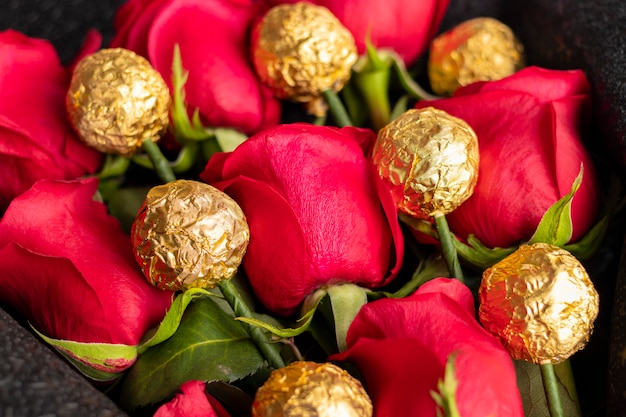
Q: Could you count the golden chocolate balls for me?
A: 7